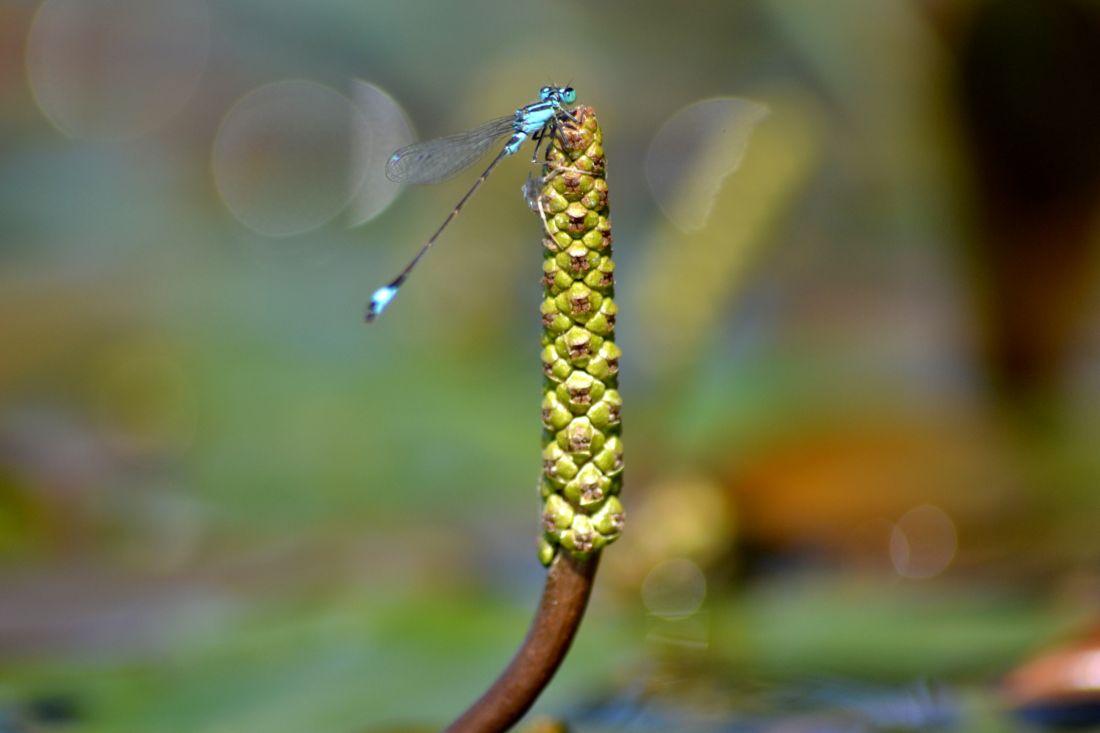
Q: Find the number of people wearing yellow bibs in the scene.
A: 0